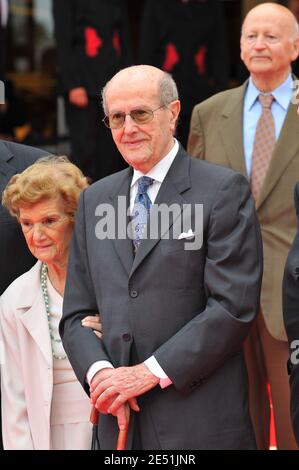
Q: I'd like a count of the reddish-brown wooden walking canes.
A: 1